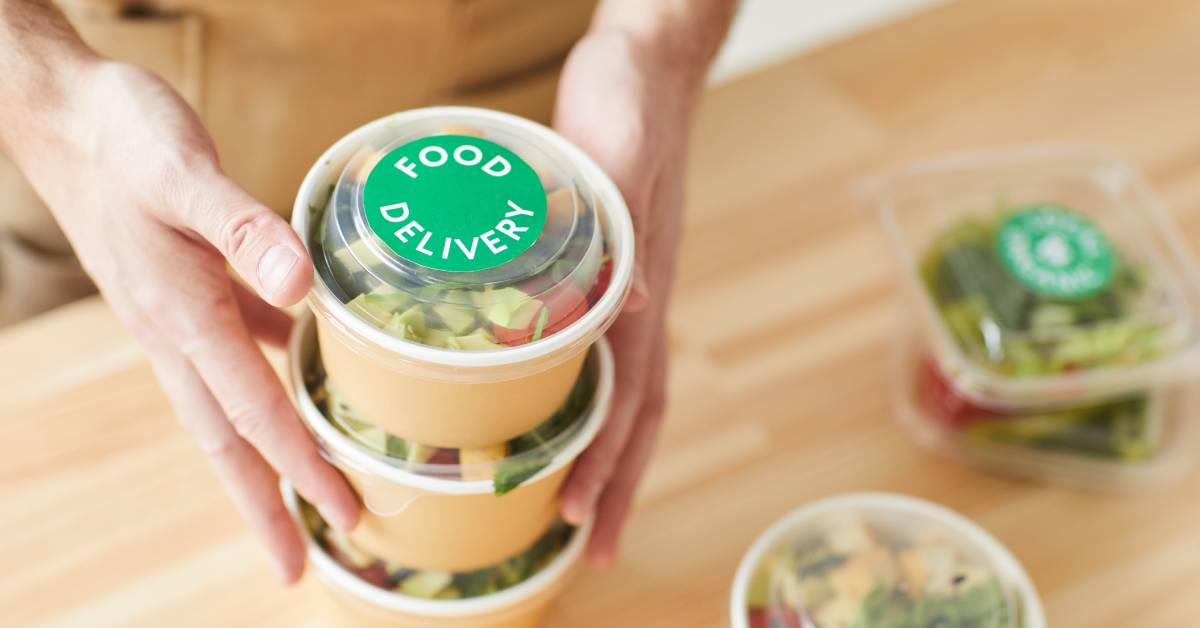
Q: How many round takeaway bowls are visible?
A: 4